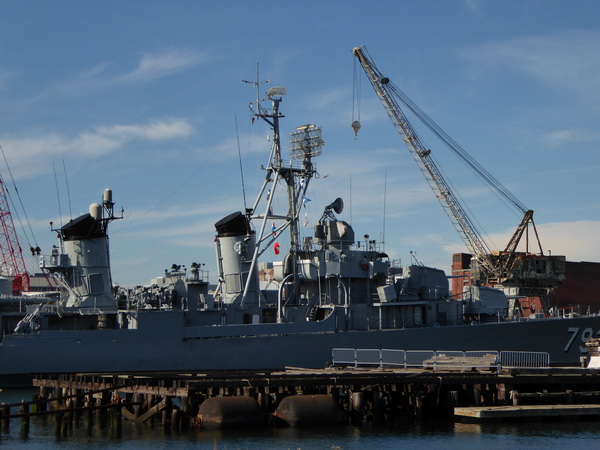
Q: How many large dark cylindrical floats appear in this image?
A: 2